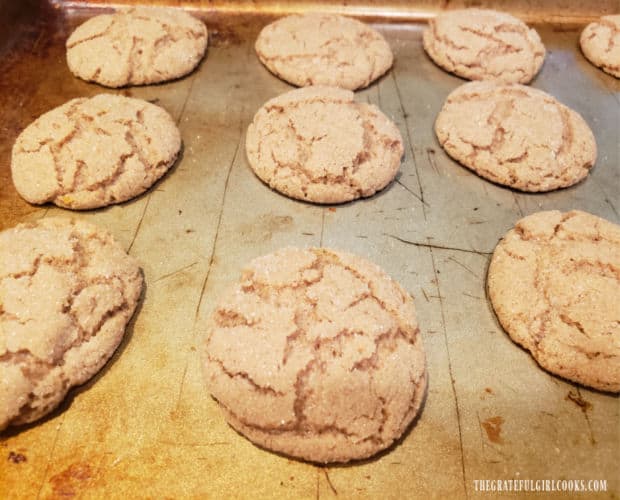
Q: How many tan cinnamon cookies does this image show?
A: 10